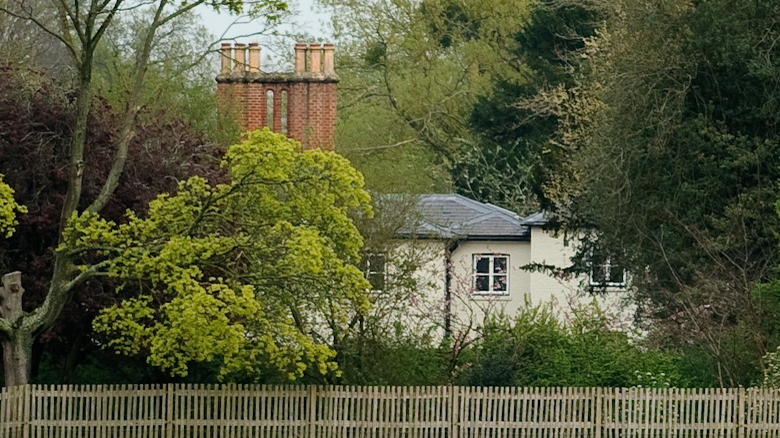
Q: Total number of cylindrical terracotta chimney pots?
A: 6